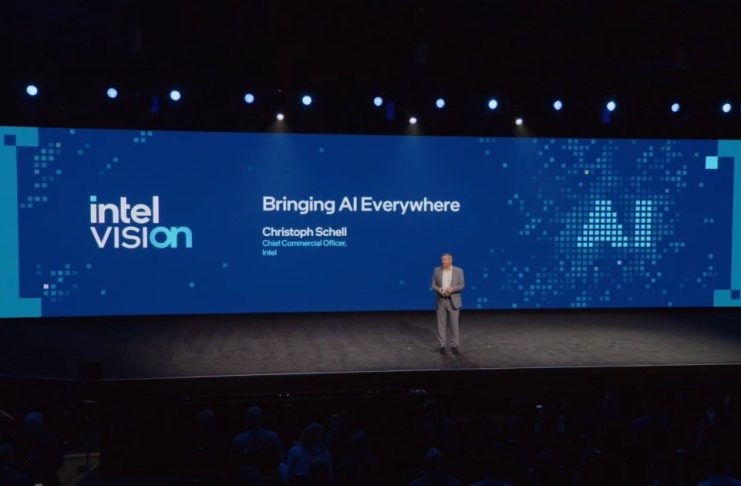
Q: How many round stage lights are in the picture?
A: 15